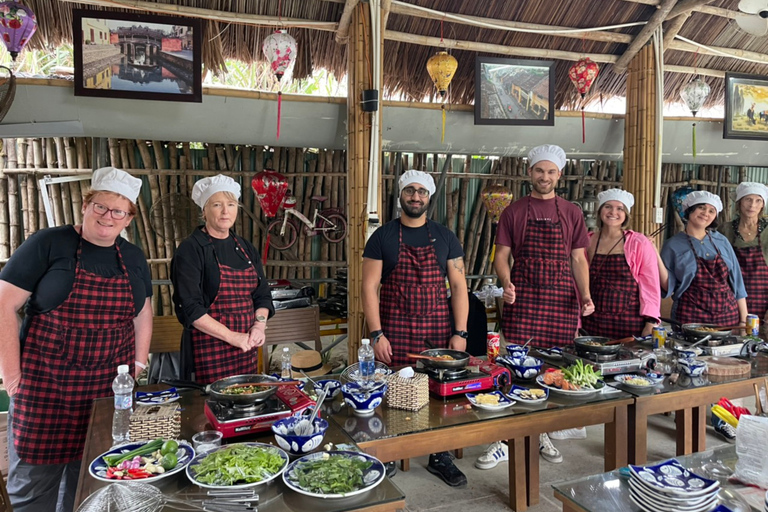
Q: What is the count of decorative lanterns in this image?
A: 8